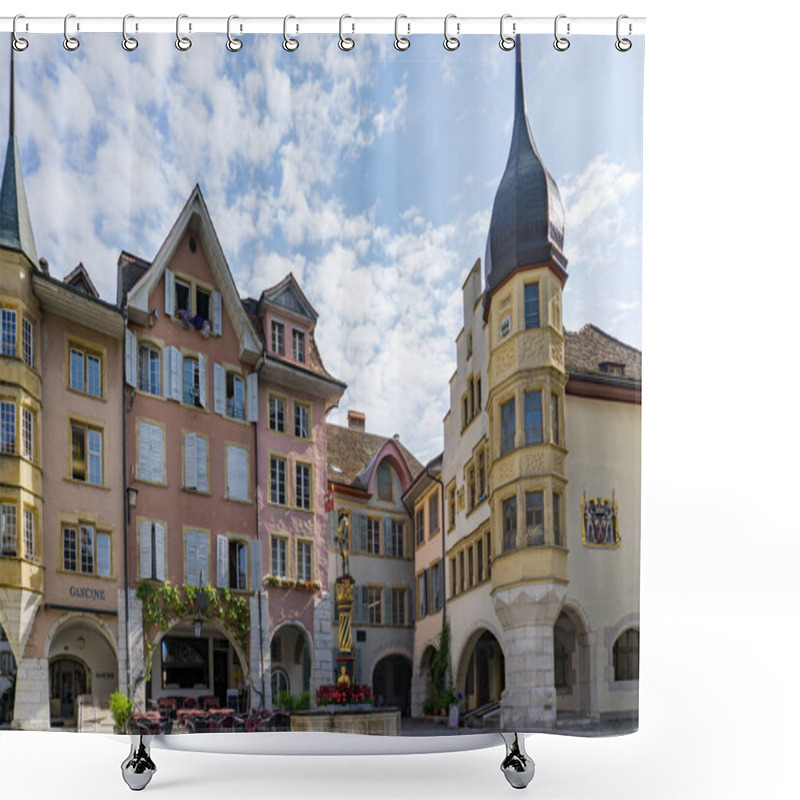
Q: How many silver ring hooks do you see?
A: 12